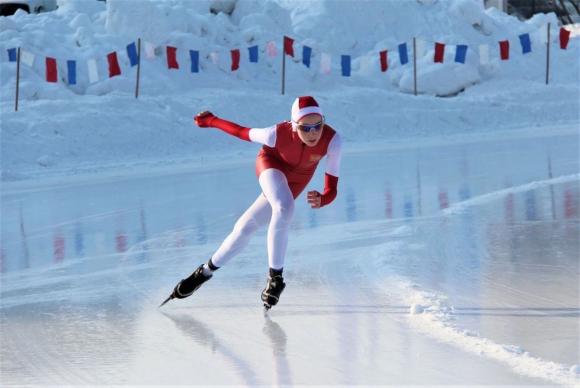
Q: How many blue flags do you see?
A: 10